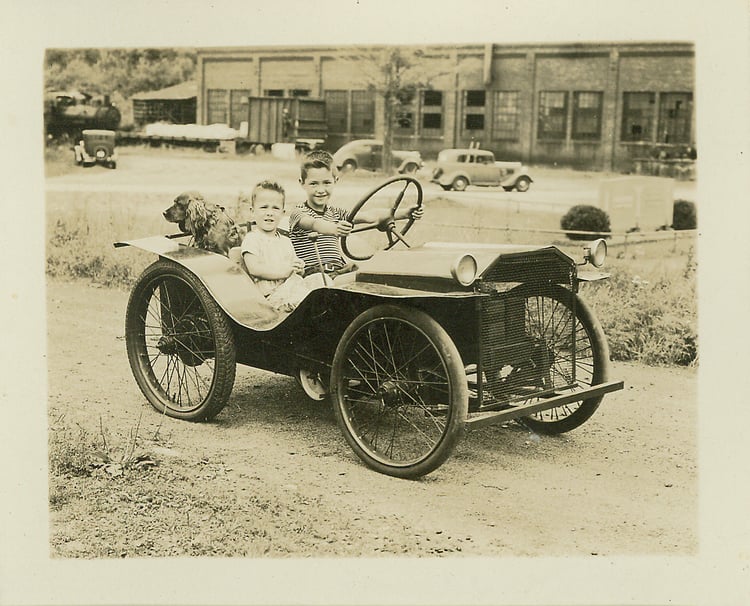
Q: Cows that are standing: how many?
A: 0